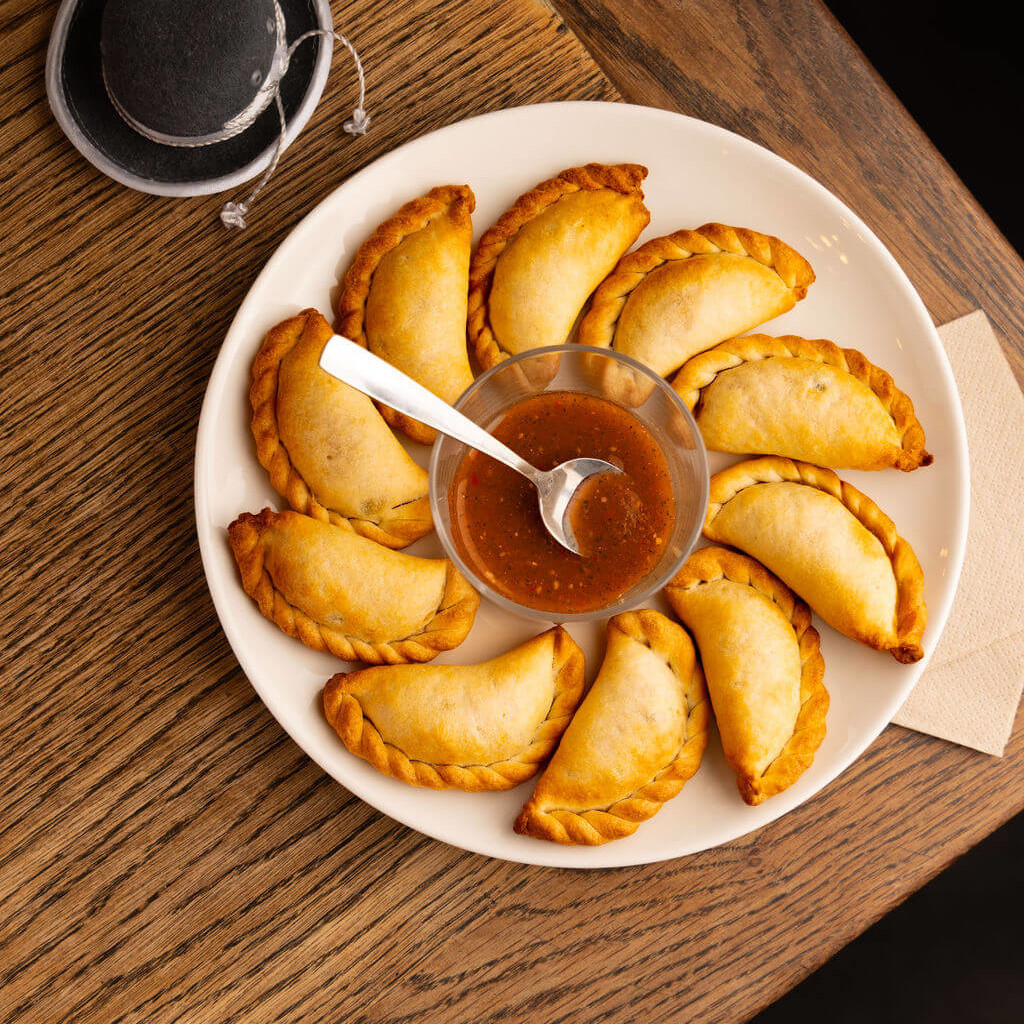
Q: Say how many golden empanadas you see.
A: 10